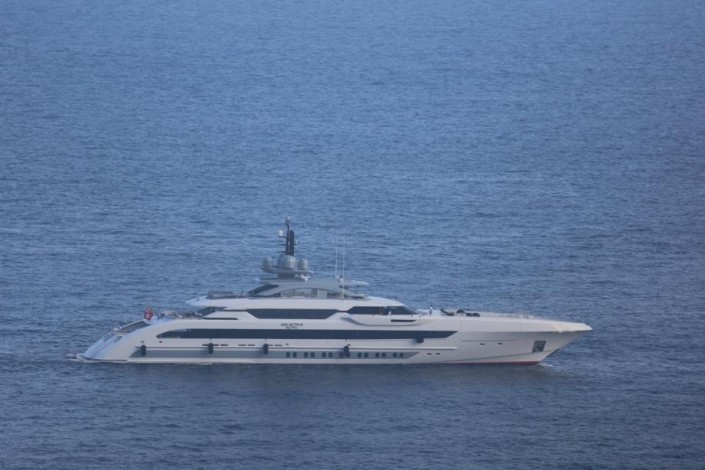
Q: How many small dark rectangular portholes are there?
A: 14